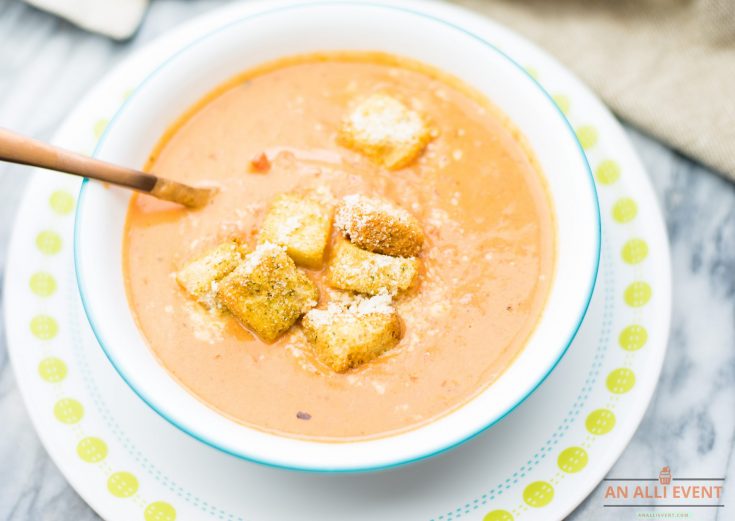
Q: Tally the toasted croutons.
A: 7